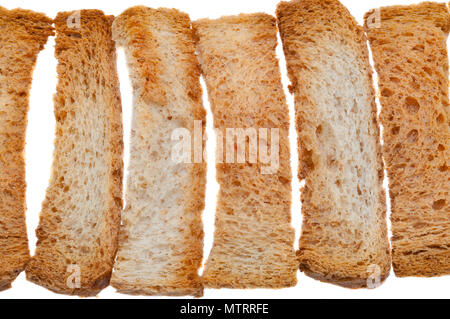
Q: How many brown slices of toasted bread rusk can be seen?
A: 6